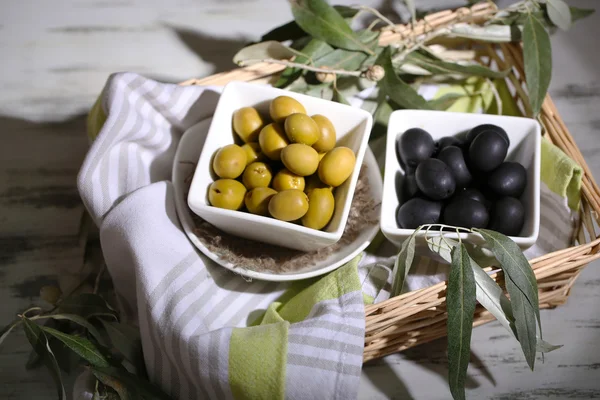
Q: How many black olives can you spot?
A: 12